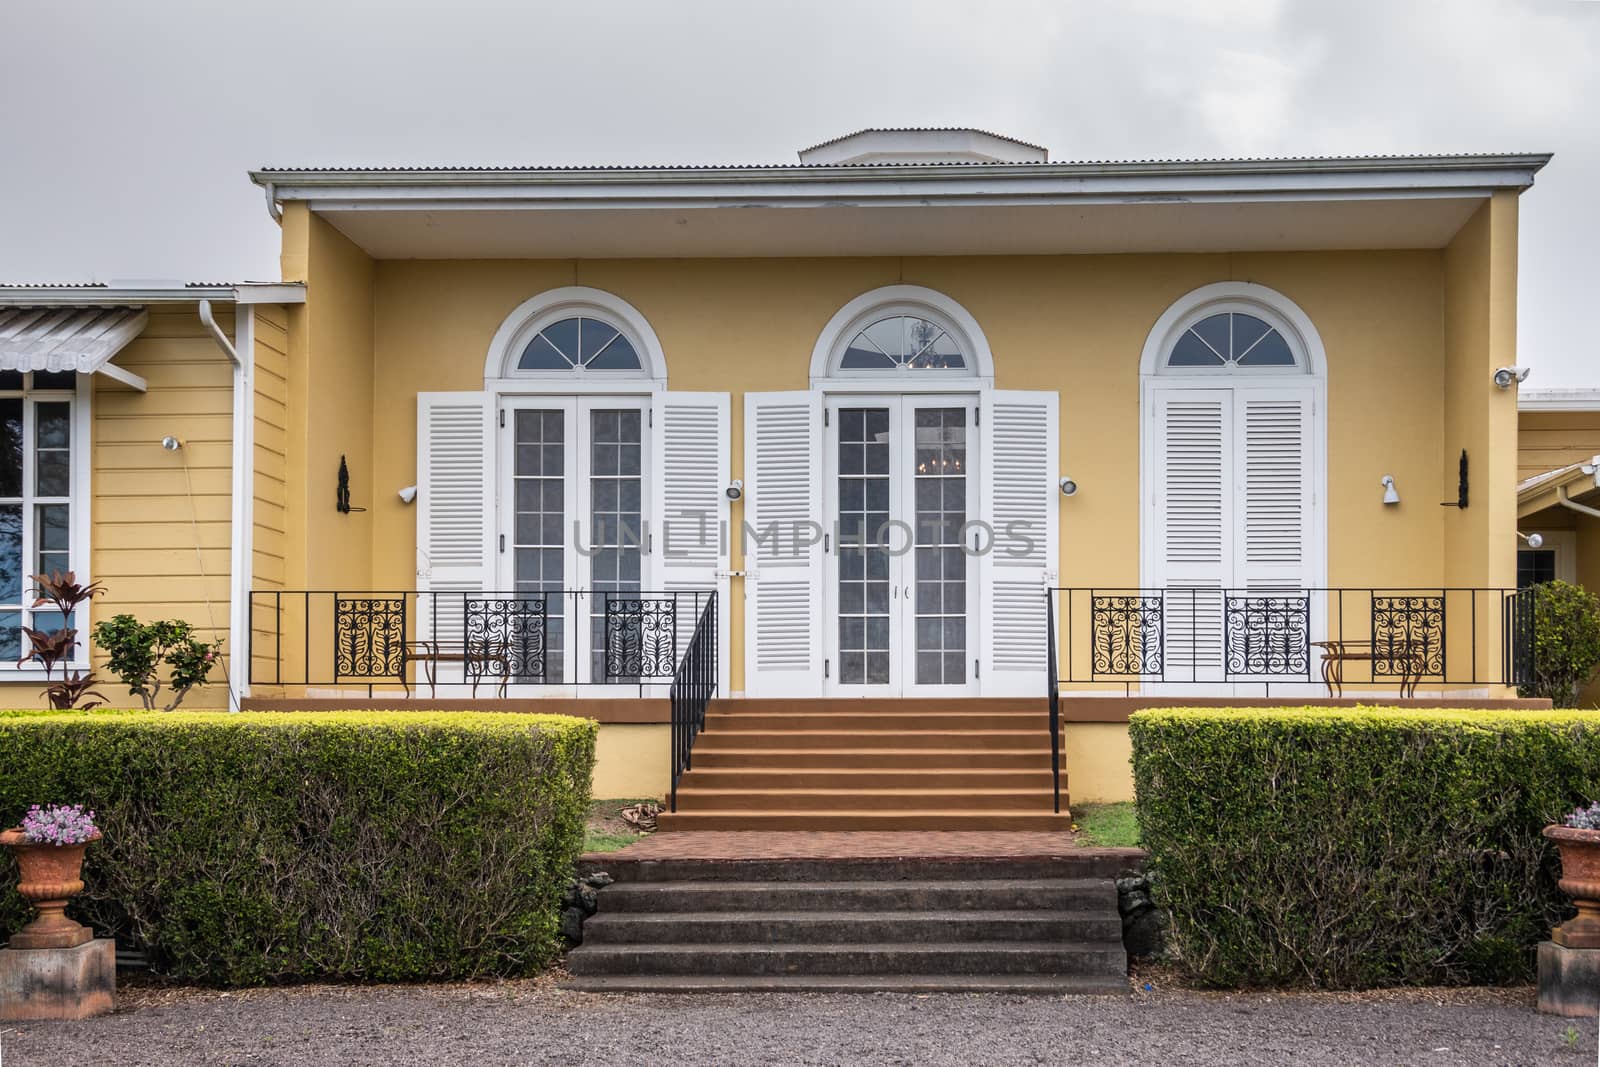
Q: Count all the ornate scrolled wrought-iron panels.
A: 6